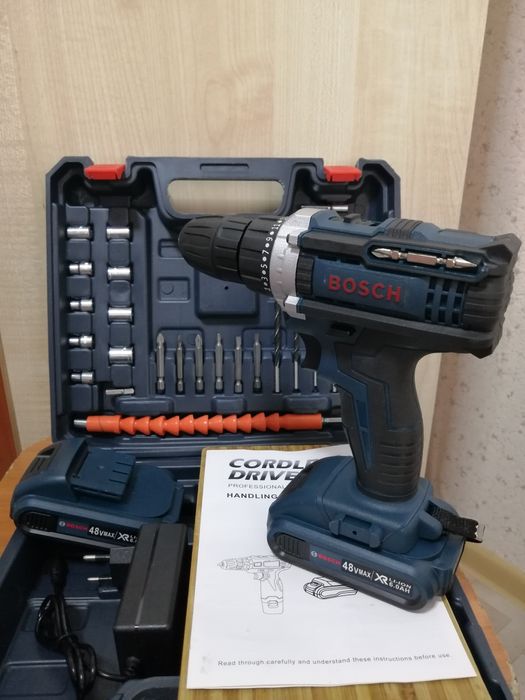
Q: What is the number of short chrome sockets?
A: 9